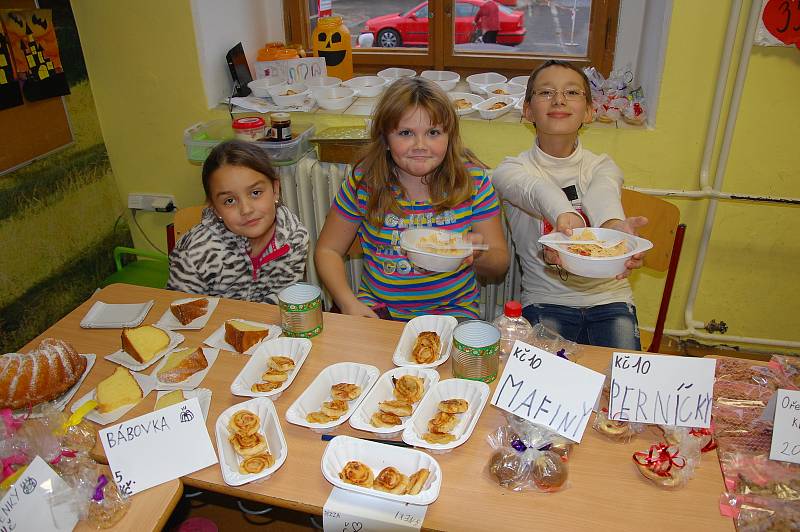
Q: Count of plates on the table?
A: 15